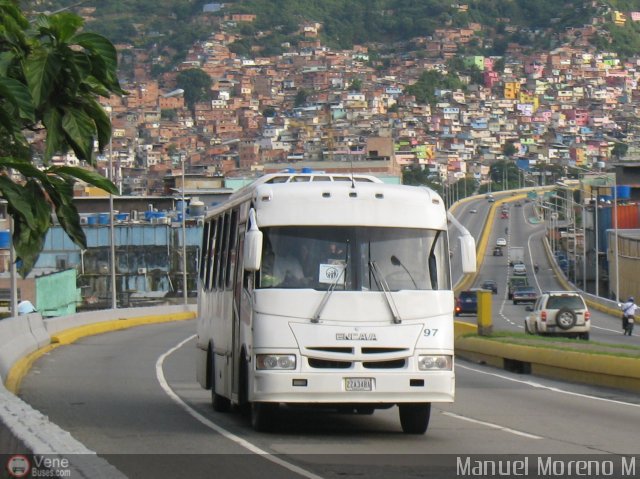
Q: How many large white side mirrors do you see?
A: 2